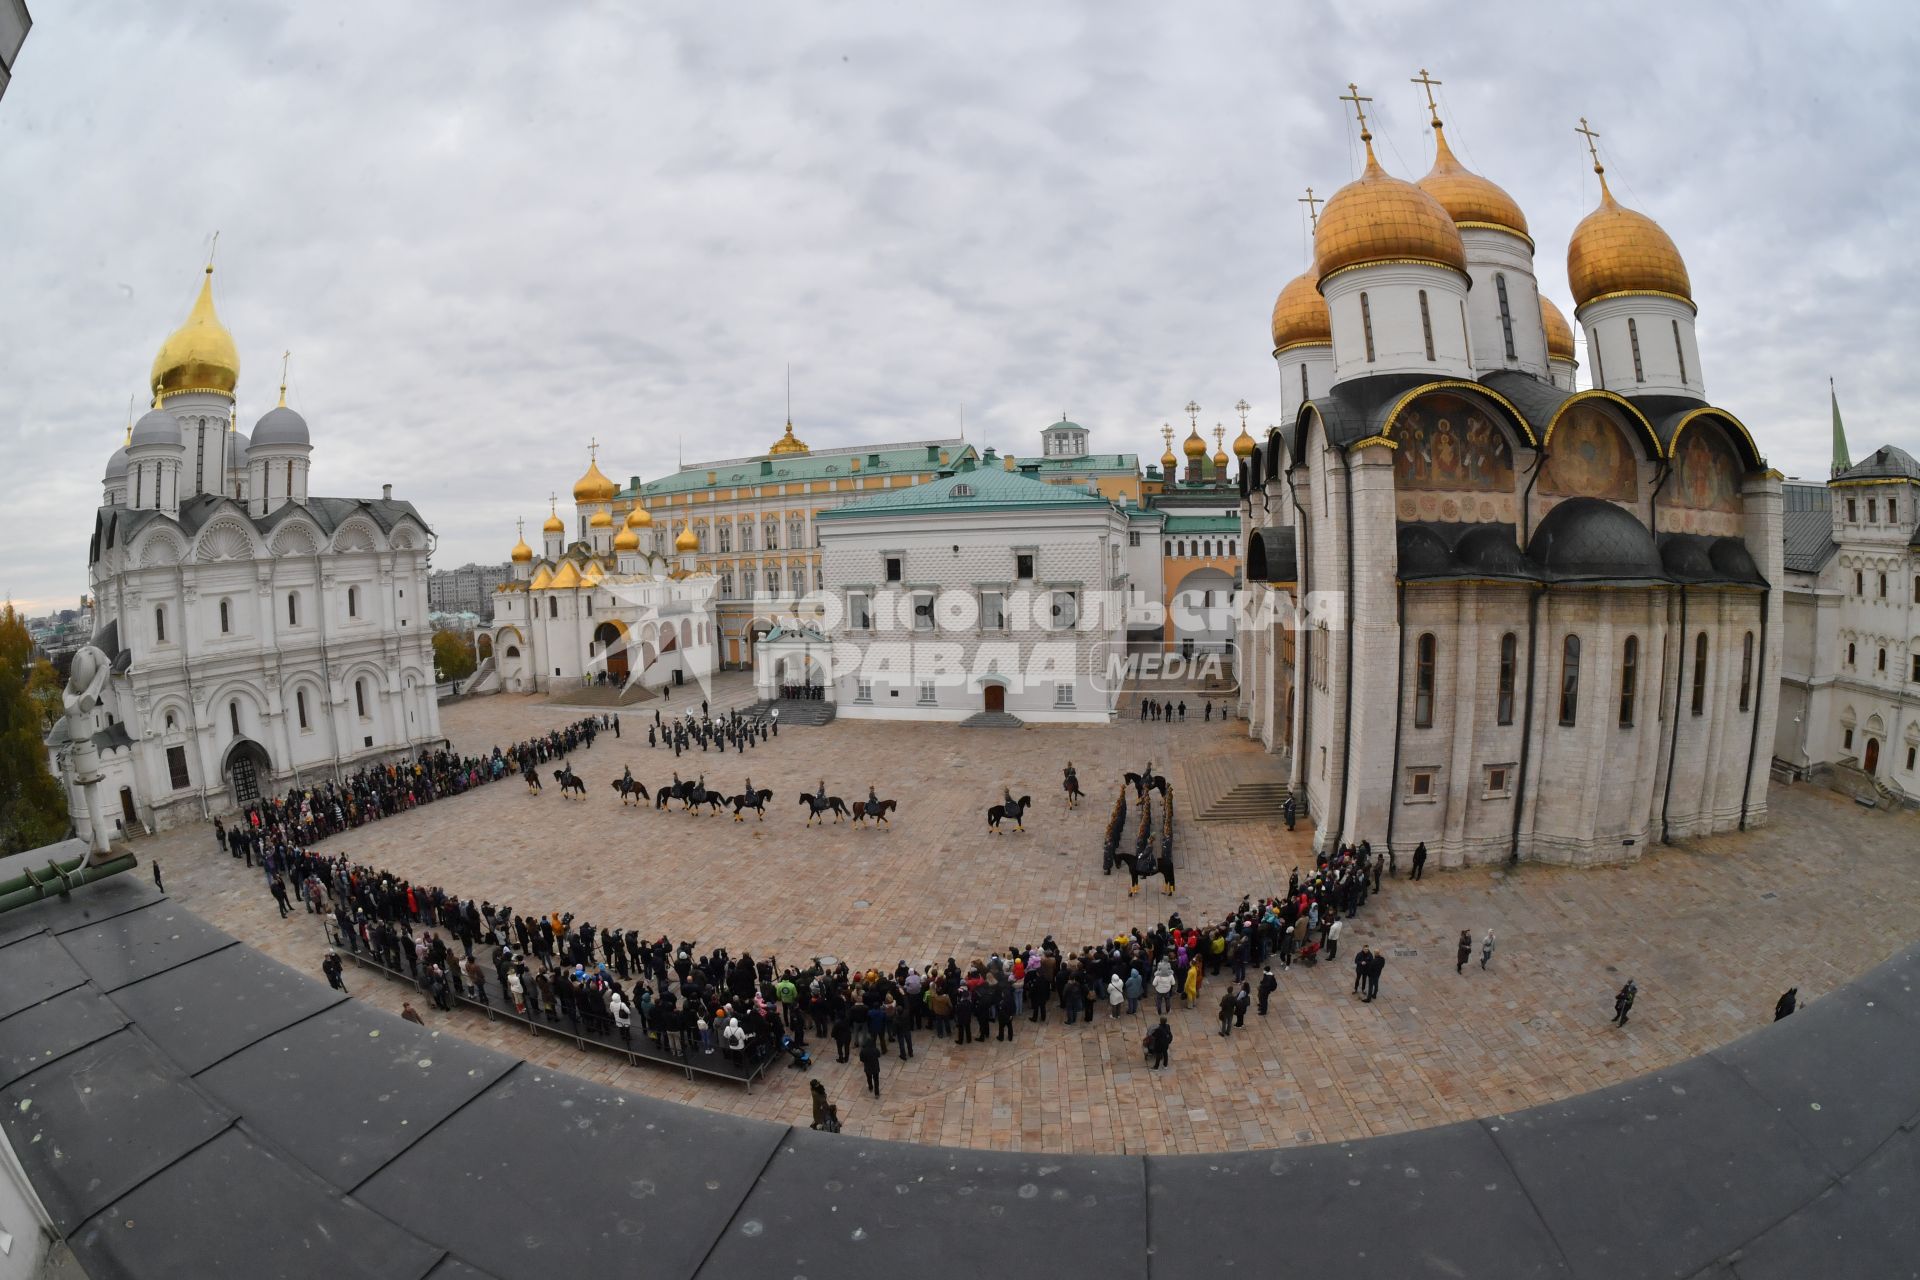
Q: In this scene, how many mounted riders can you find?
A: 12